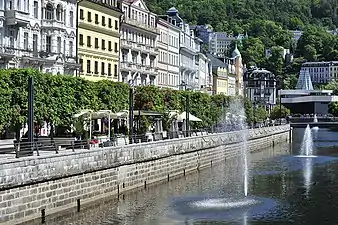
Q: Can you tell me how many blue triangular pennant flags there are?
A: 0